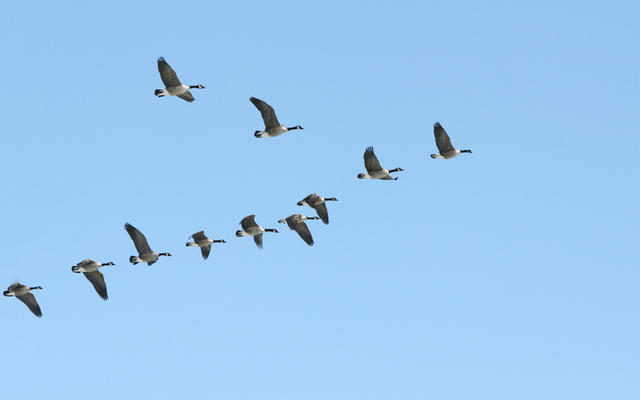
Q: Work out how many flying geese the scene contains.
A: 11